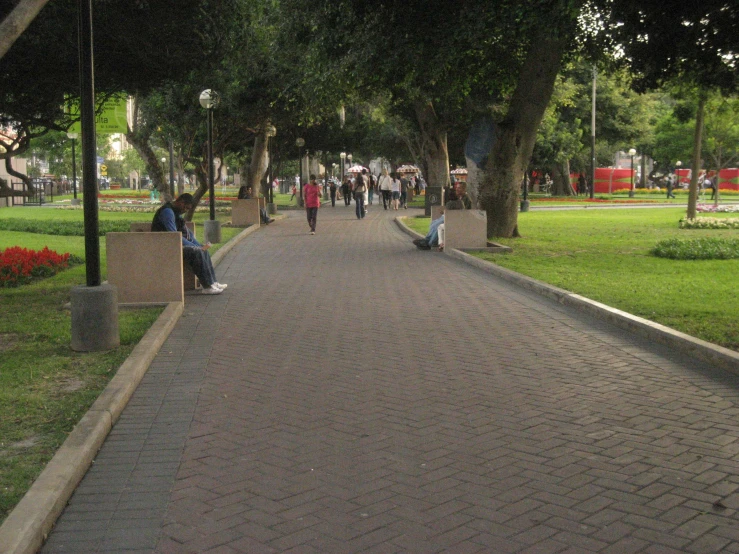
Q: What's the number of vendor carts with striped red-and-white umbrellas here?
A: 3